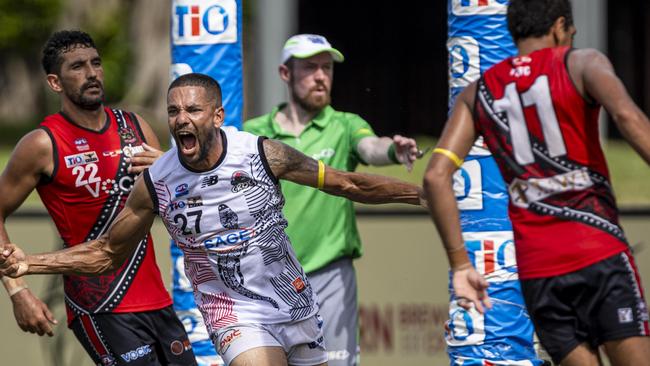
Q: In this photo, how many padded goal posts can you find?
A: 2